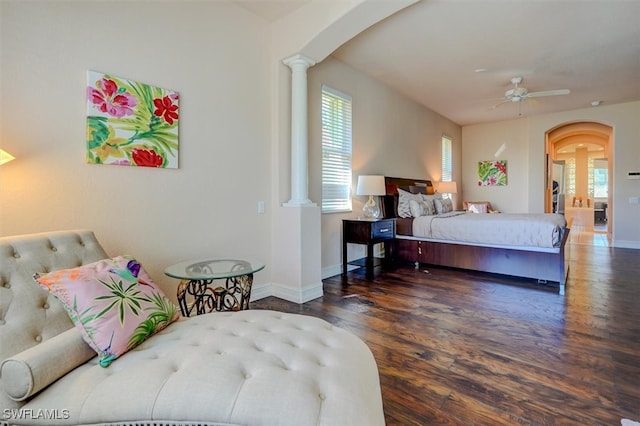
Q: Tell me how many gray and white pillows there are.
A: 4